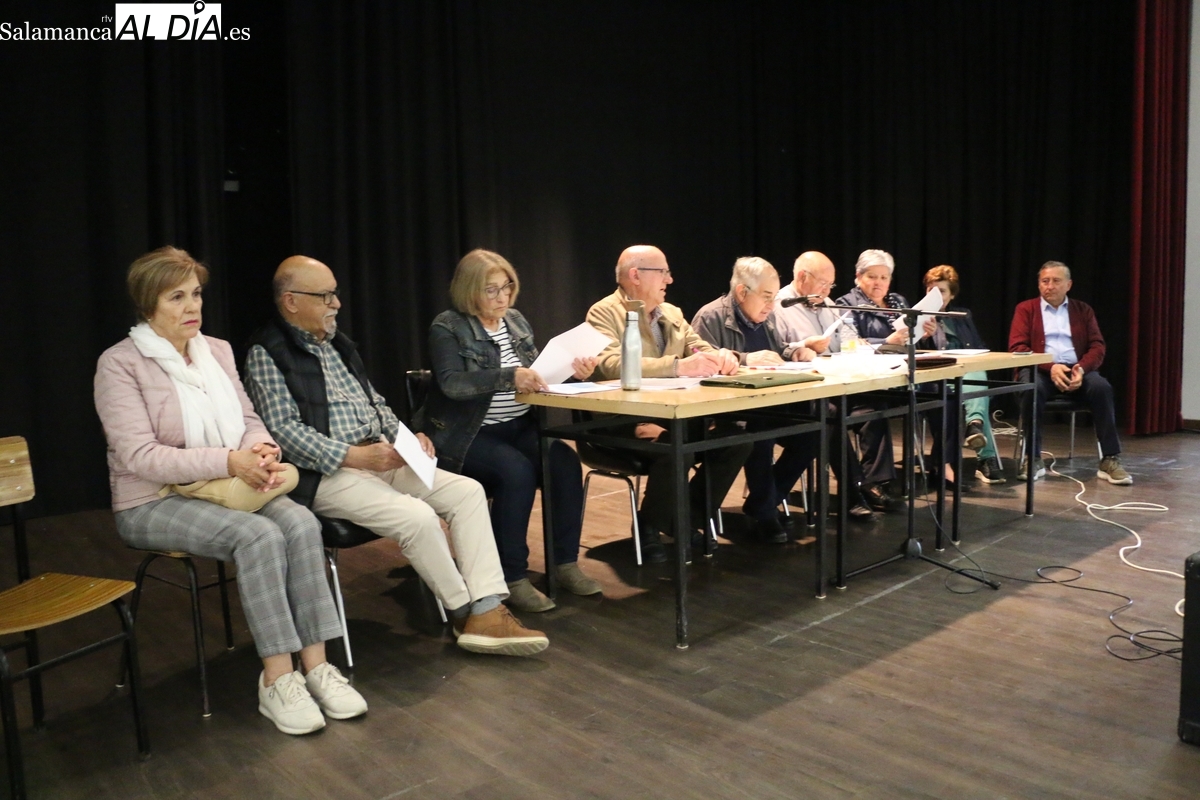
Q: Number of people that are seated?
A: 9